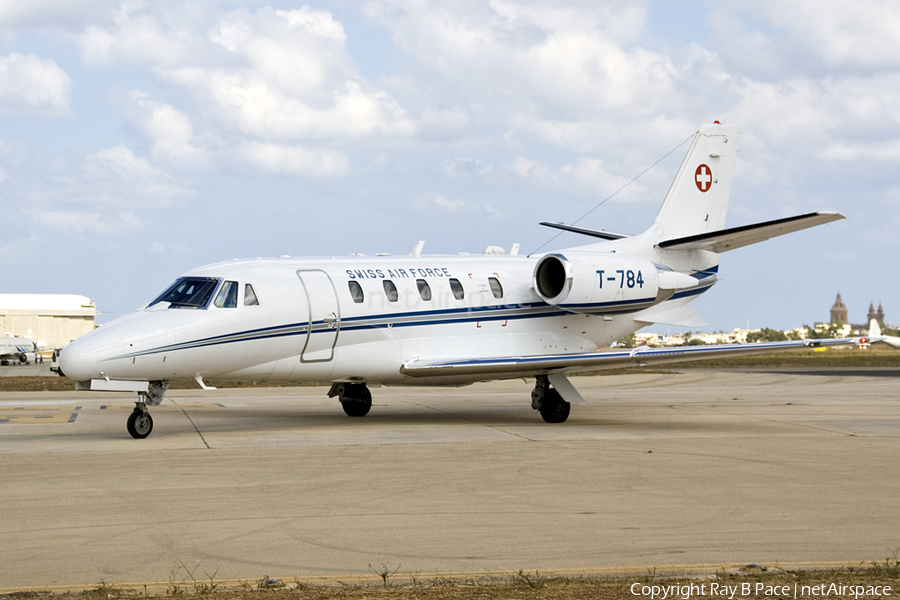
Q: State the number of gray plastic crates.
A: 0